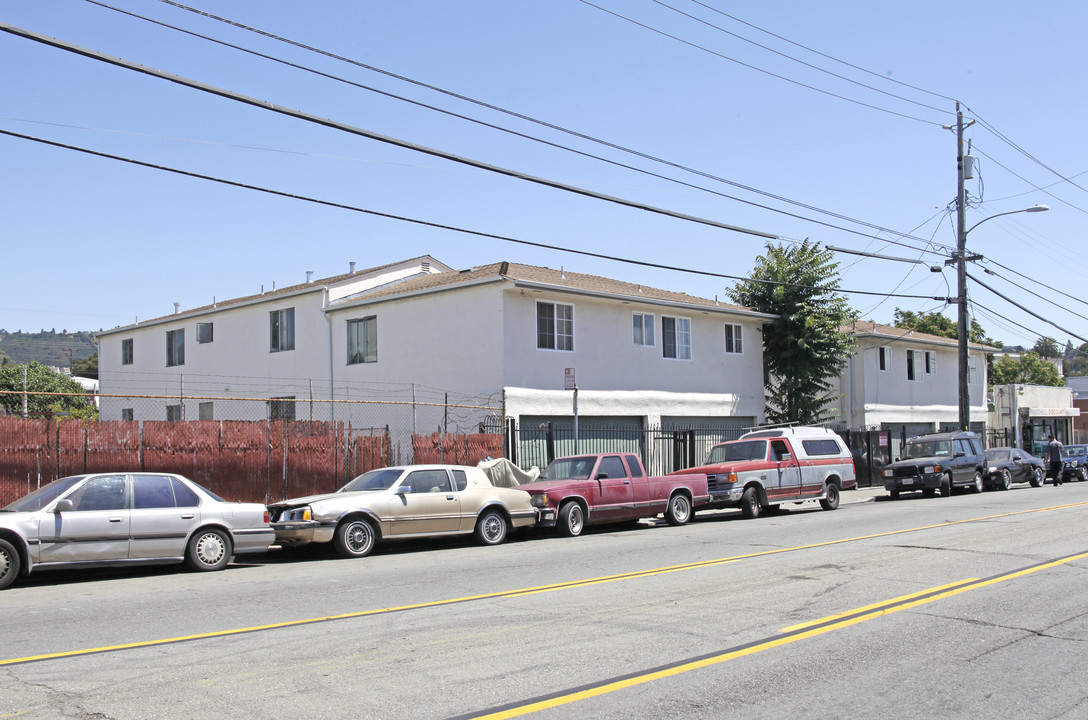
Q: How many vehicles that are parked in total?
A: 7